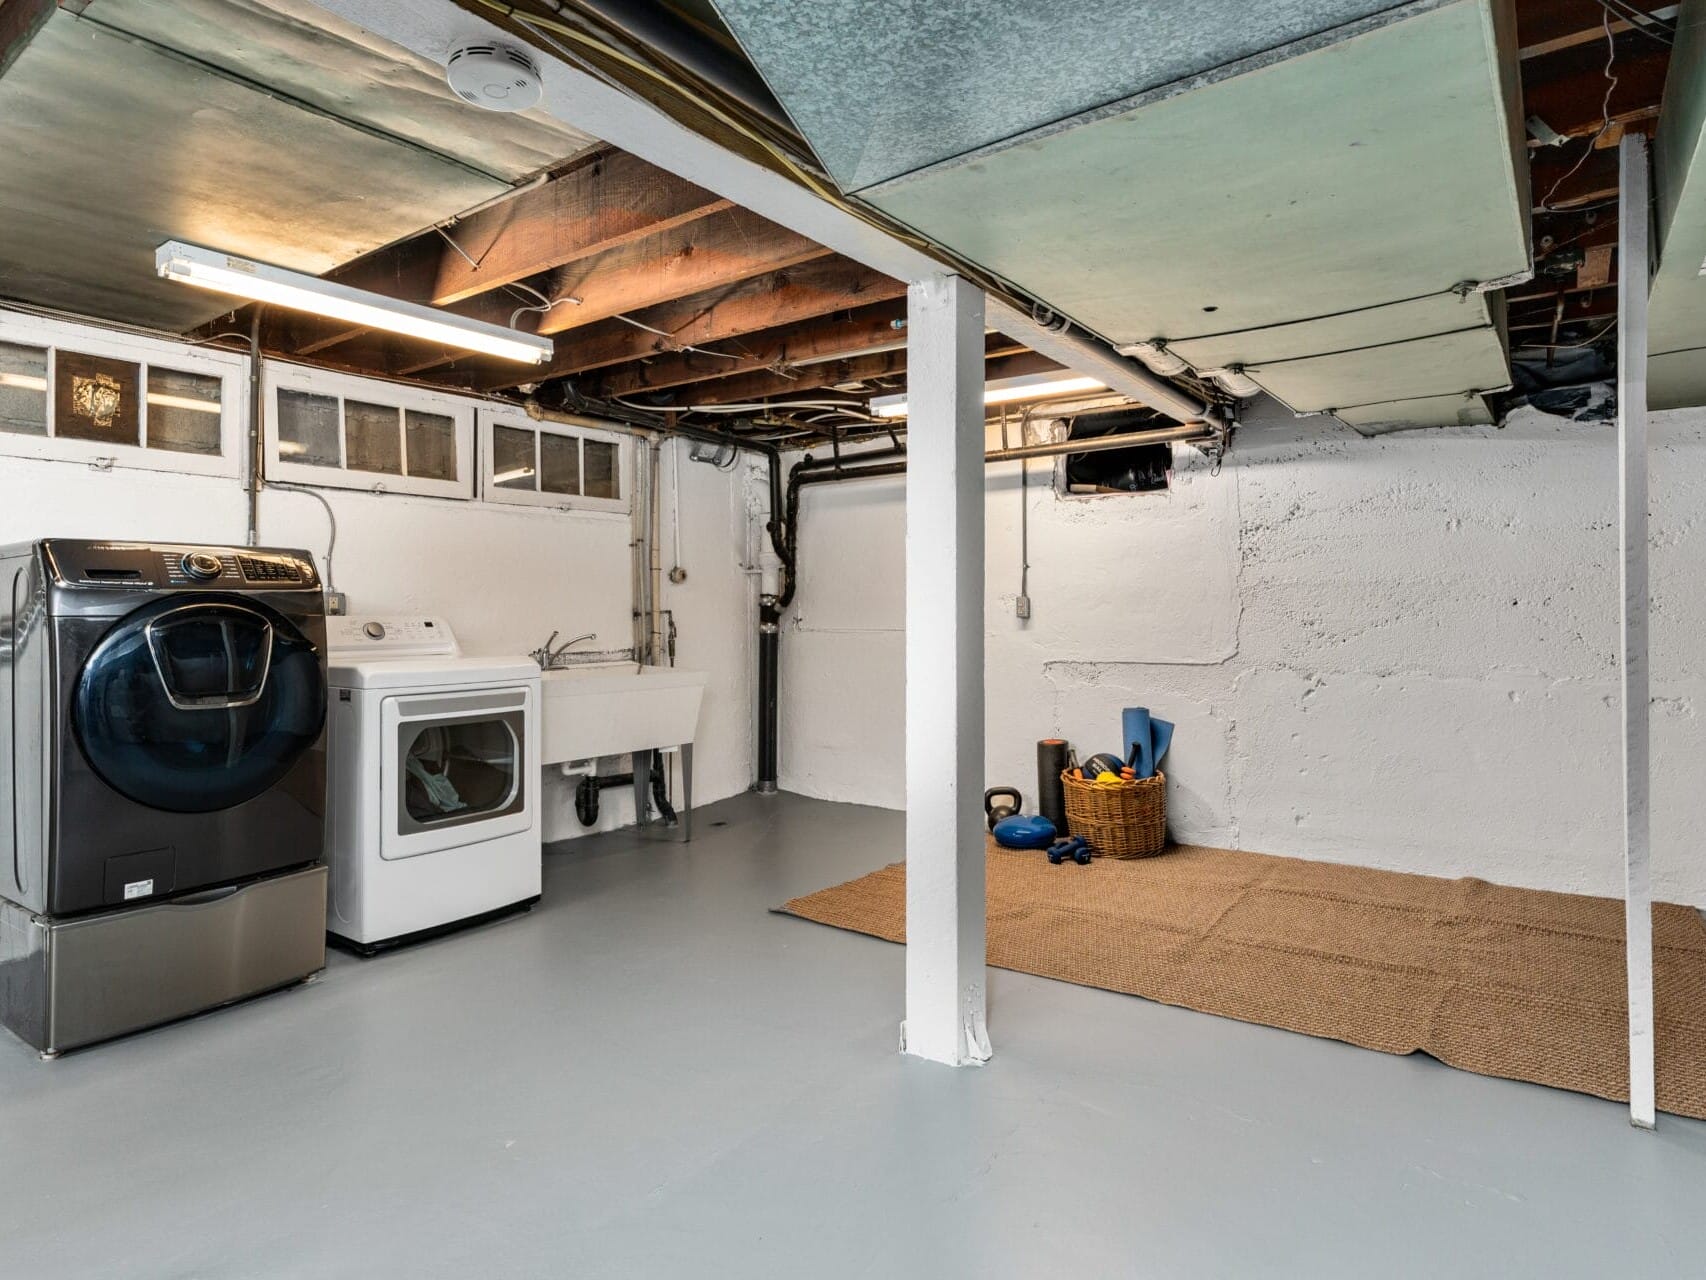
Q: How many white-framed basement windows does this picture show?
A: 3